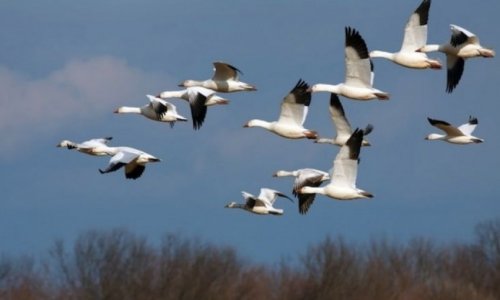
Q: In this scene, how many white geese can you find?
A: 14